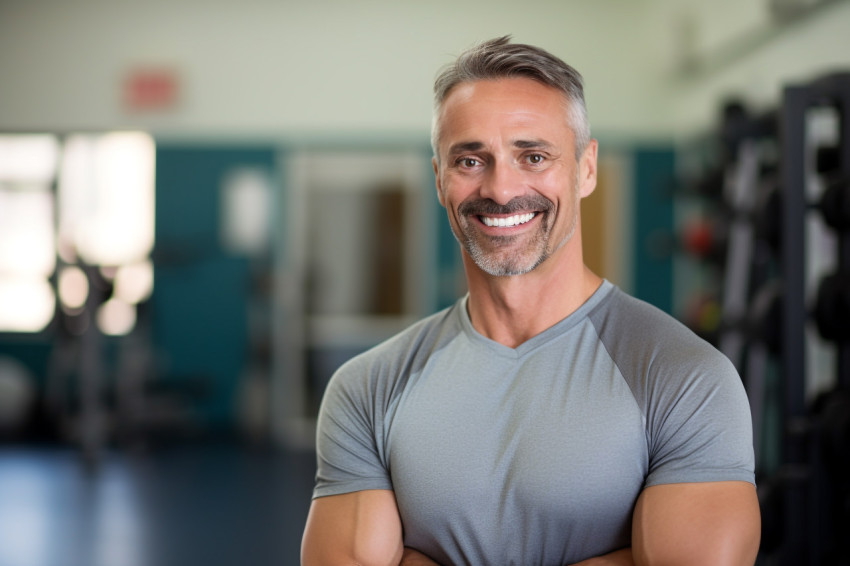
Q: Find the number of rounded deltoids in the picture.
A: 2